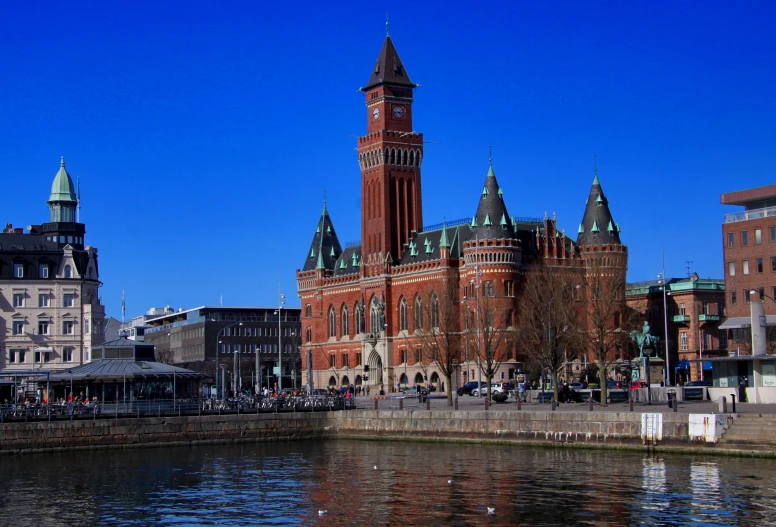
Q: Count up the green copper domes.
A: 1